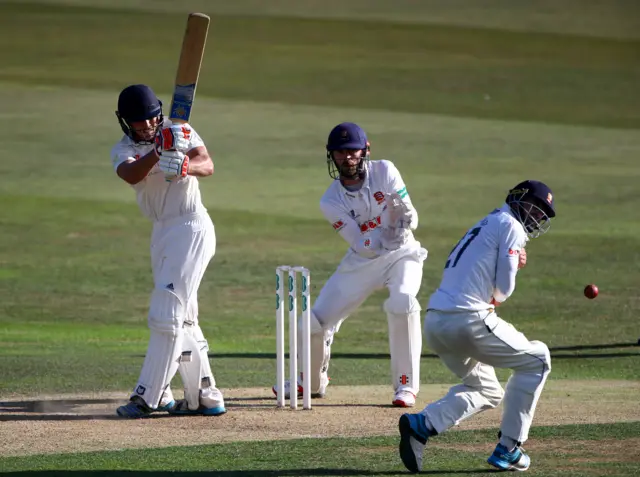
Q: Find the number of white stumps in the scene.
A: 3